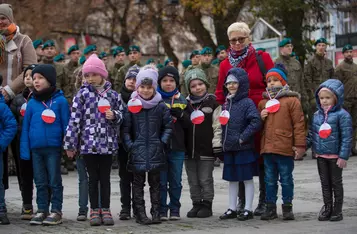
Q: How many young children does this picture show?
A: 11